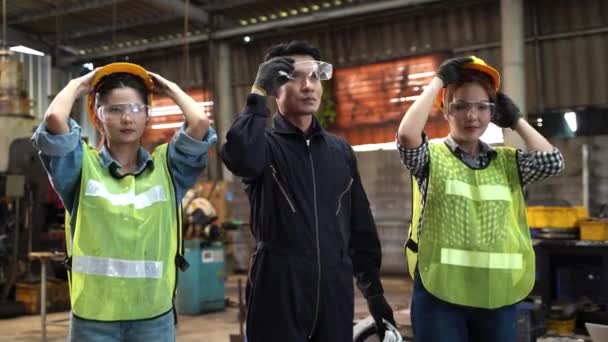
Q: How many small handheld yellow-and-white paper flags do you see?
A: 0